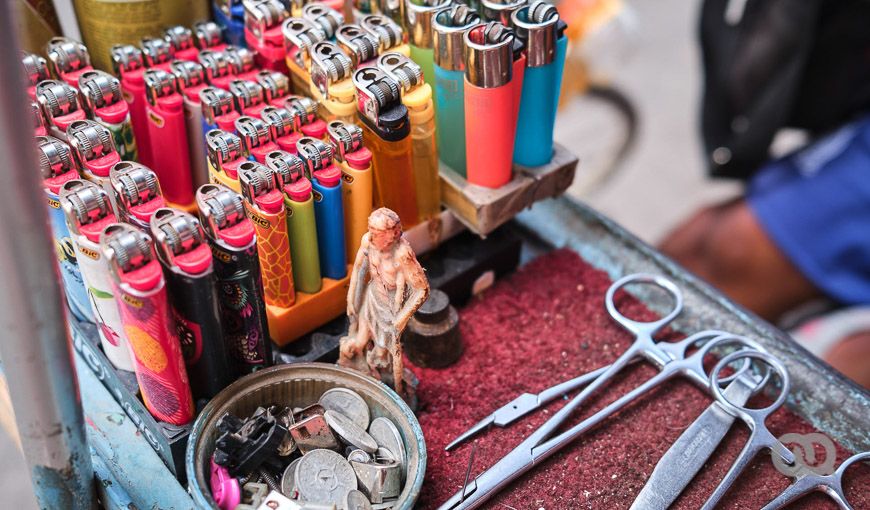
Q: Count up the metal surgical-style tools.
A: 4